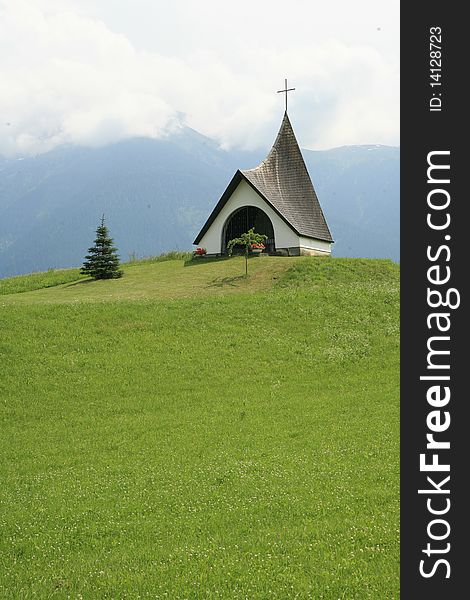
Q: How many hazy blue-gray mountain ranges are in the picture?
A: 1